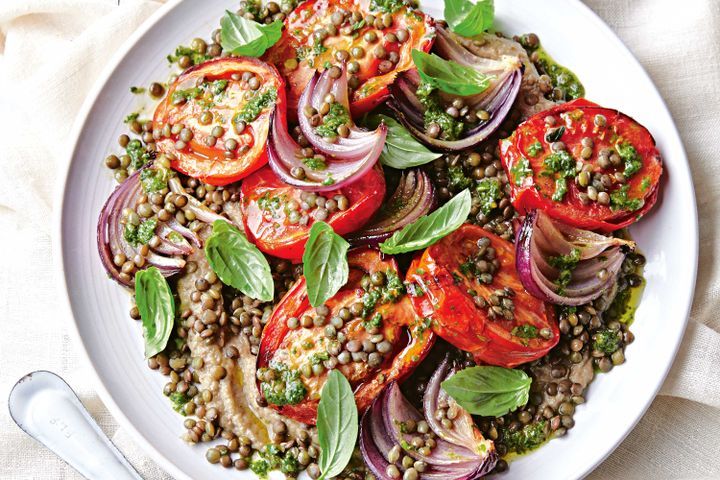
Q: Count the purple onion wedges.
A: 6